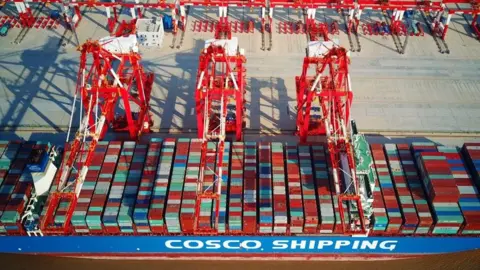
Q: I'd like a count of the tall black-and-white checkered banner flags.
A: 0